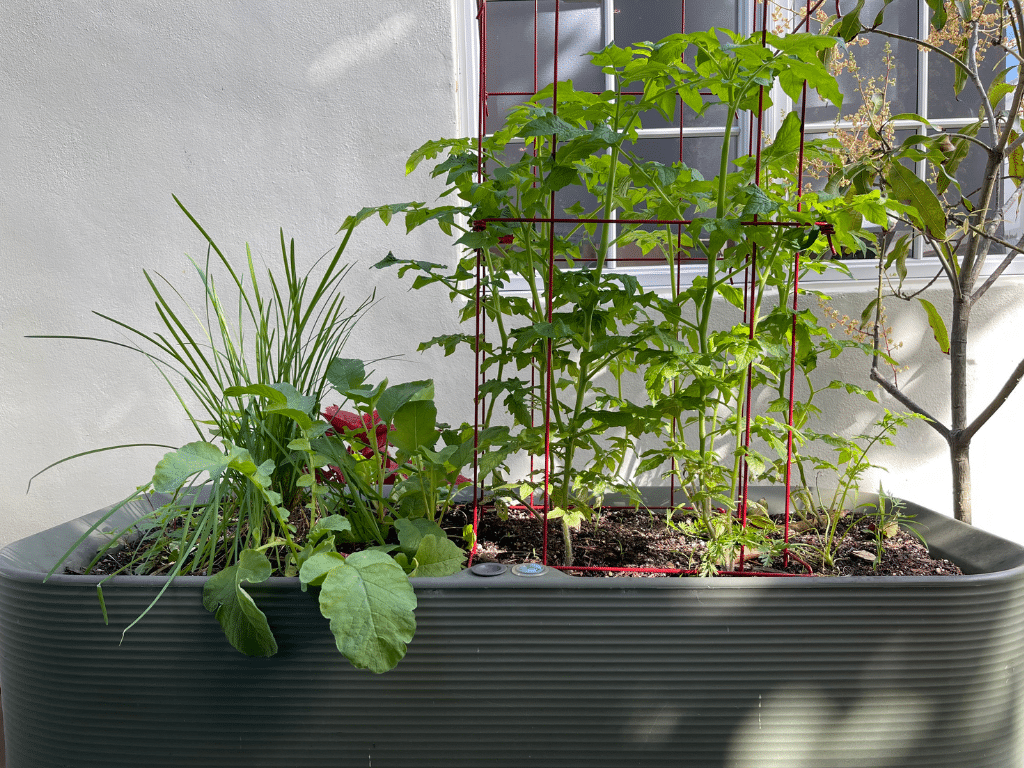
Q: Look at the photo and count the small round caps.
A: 2